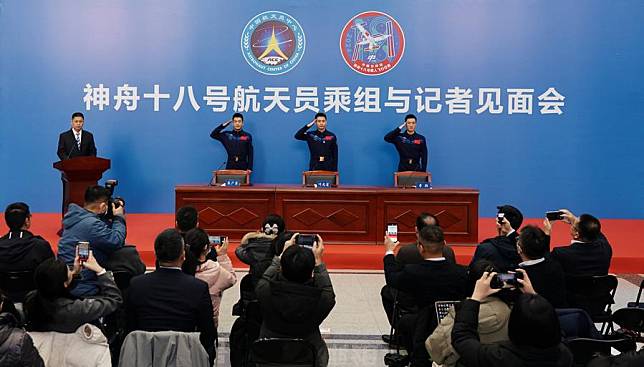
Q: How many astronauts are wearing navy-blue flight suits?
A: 3